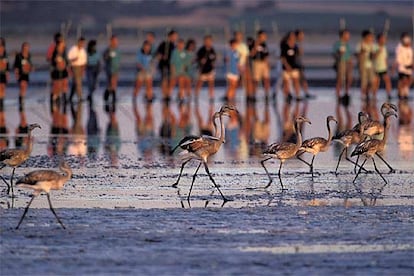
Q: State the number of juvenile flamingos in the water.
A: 9